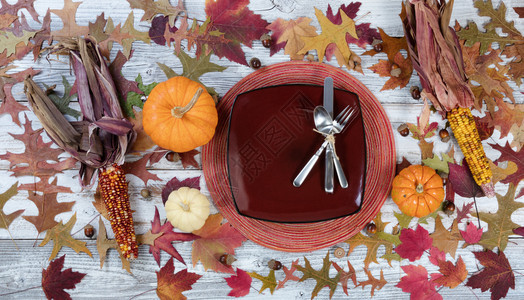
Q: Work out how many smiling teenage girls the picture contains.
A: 0